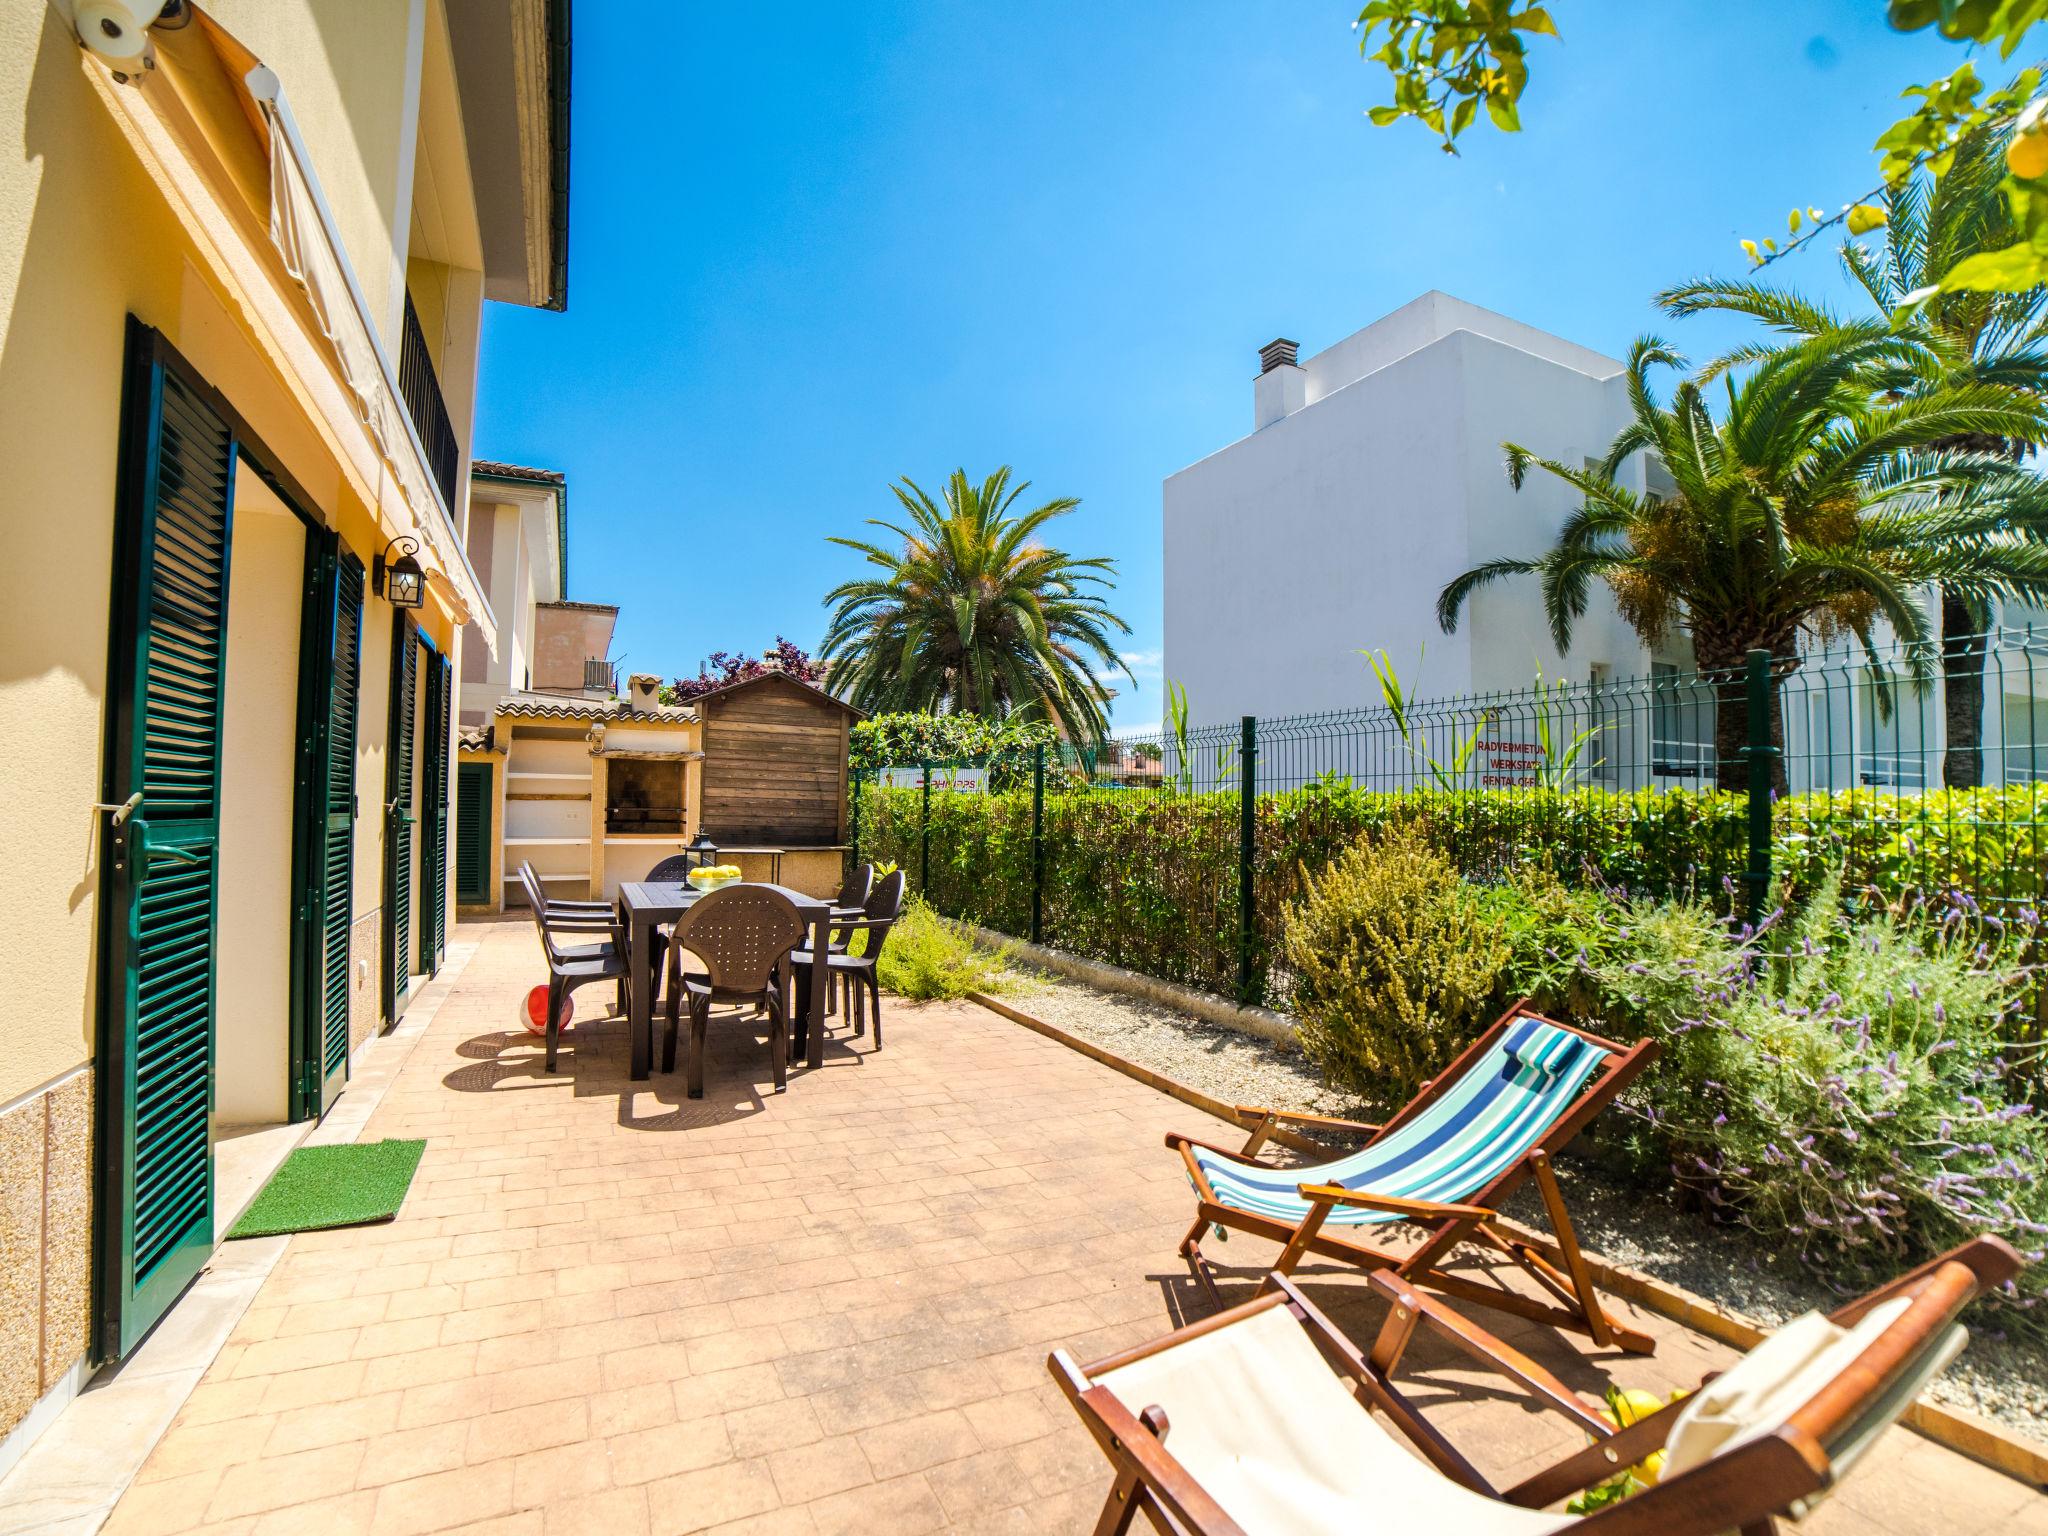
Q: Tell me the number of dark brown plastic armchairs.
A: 6